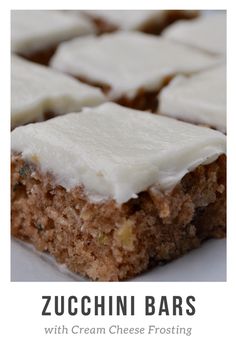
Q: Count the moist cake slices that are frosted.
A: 7